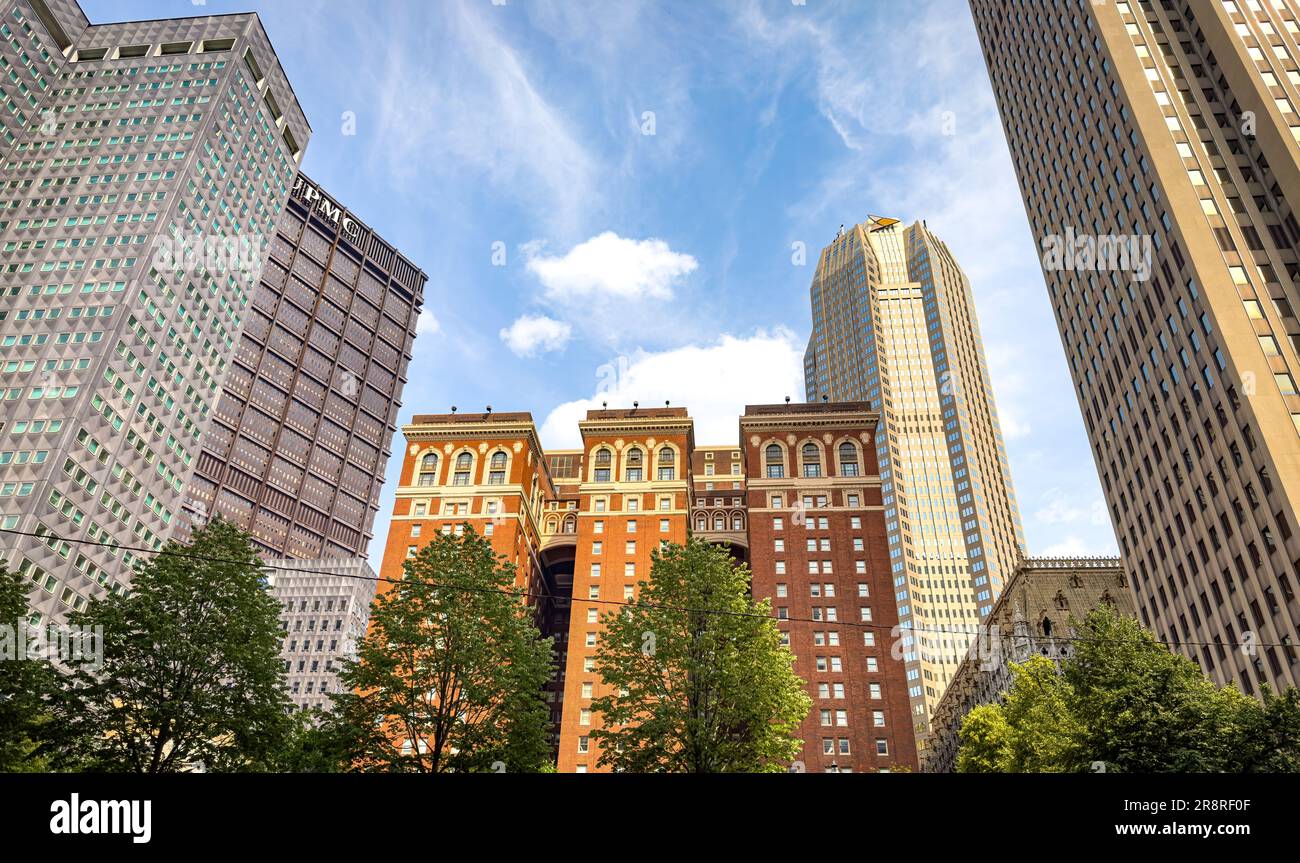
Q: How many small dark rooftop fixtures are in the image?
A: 7